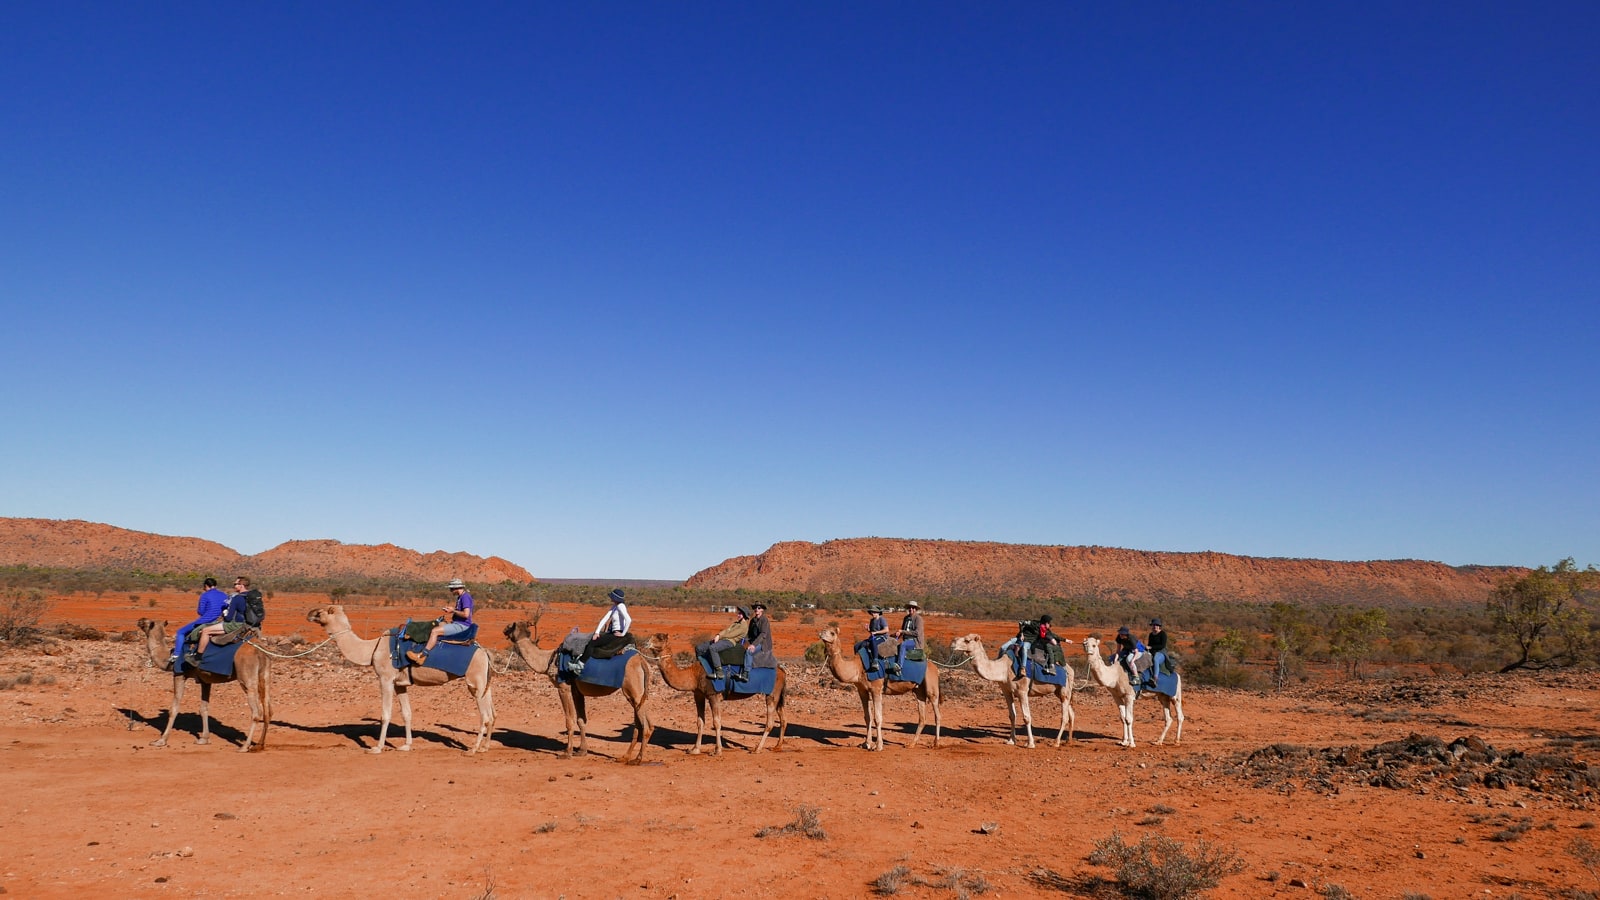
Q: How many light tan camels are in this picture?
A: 3